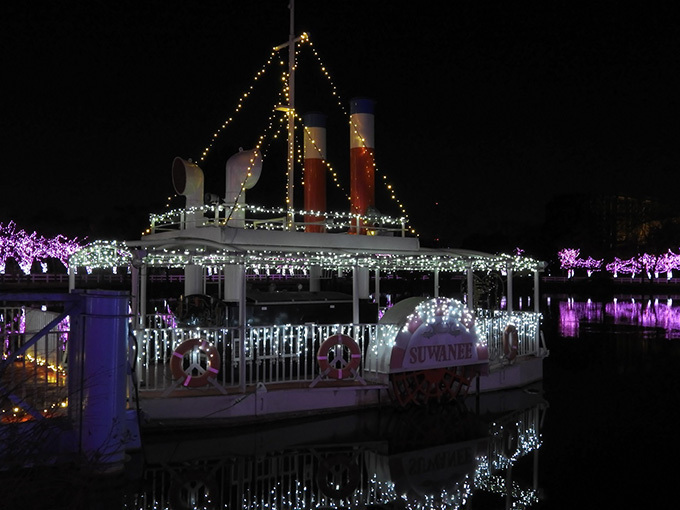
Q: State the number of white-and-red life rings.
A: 3